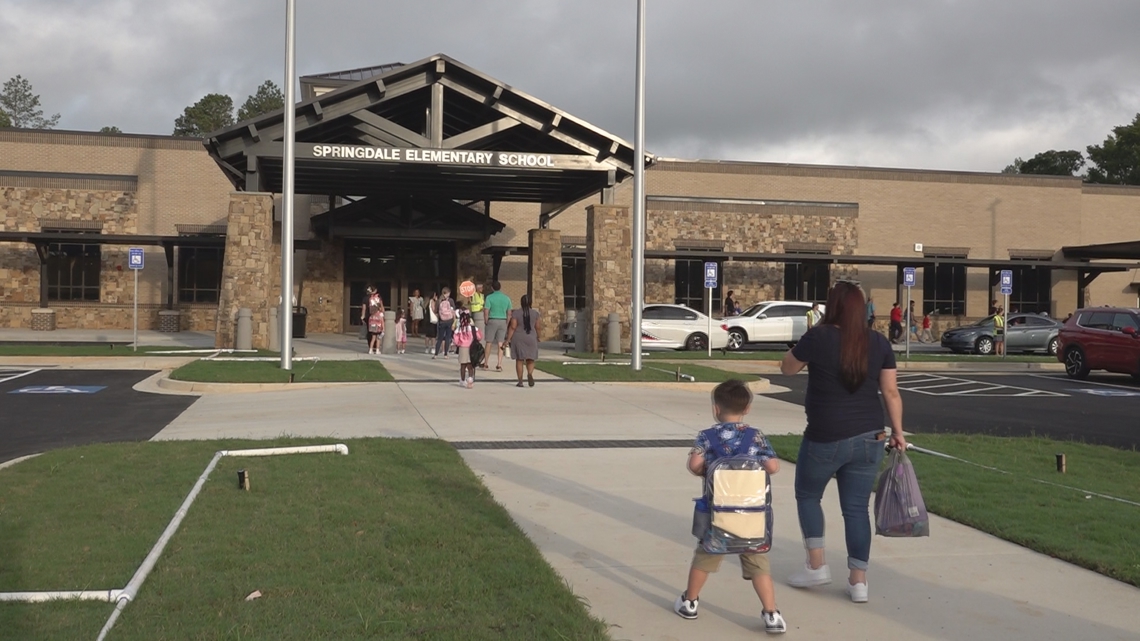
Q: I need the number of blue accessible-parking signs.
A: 4